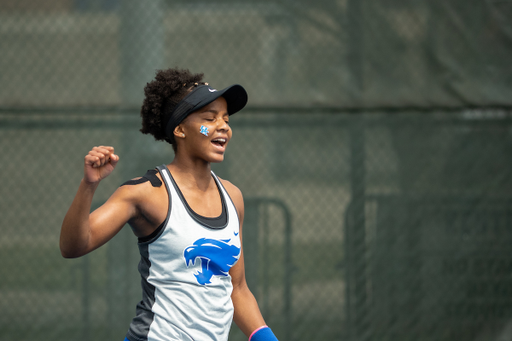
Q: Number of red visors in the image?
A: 0